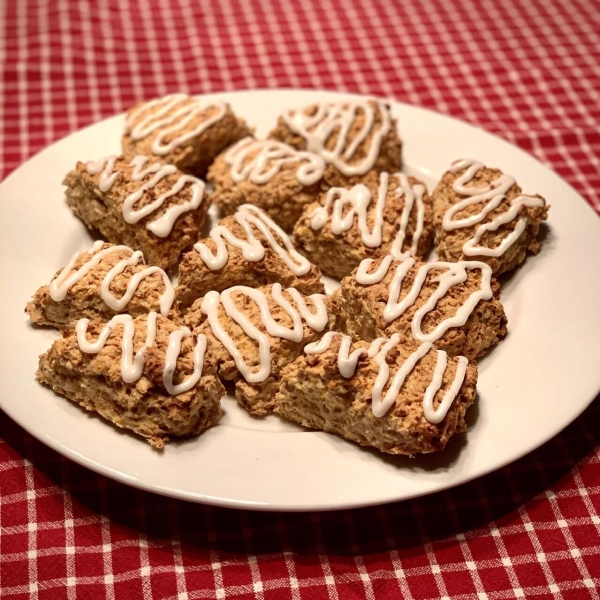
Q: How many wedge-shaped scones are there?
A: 12